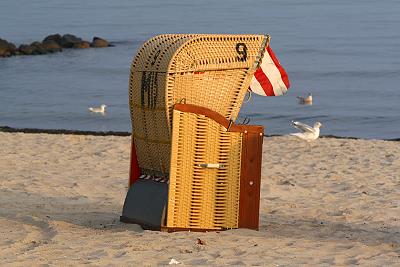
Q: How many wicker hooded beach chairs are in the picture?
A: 1